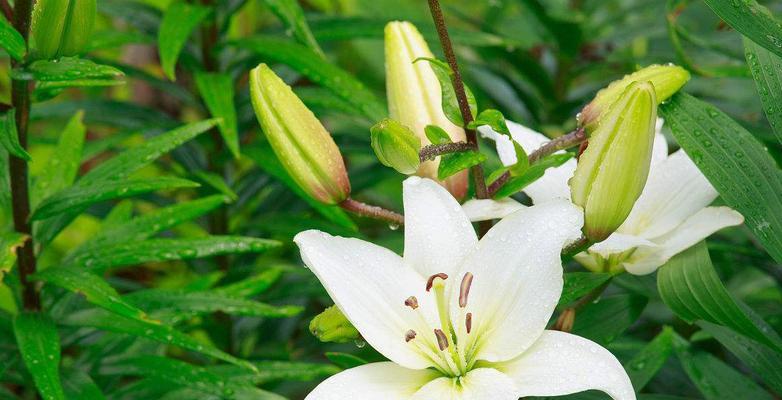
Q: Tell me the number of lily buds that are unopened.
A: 7